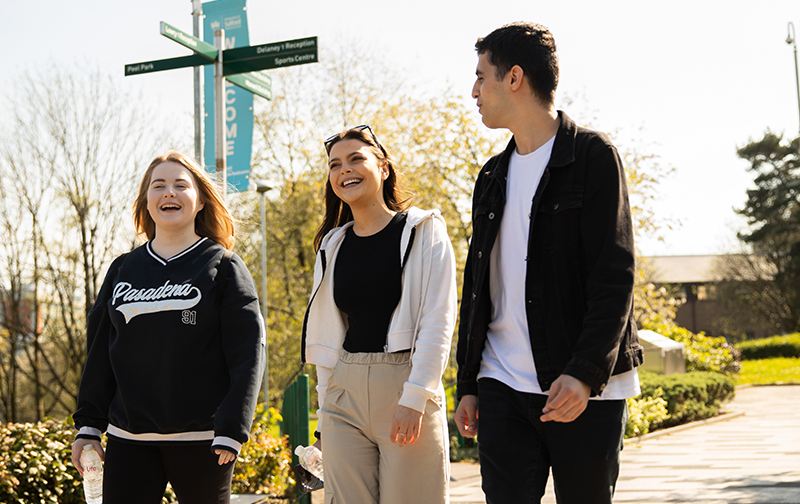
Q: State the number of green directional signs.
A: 4